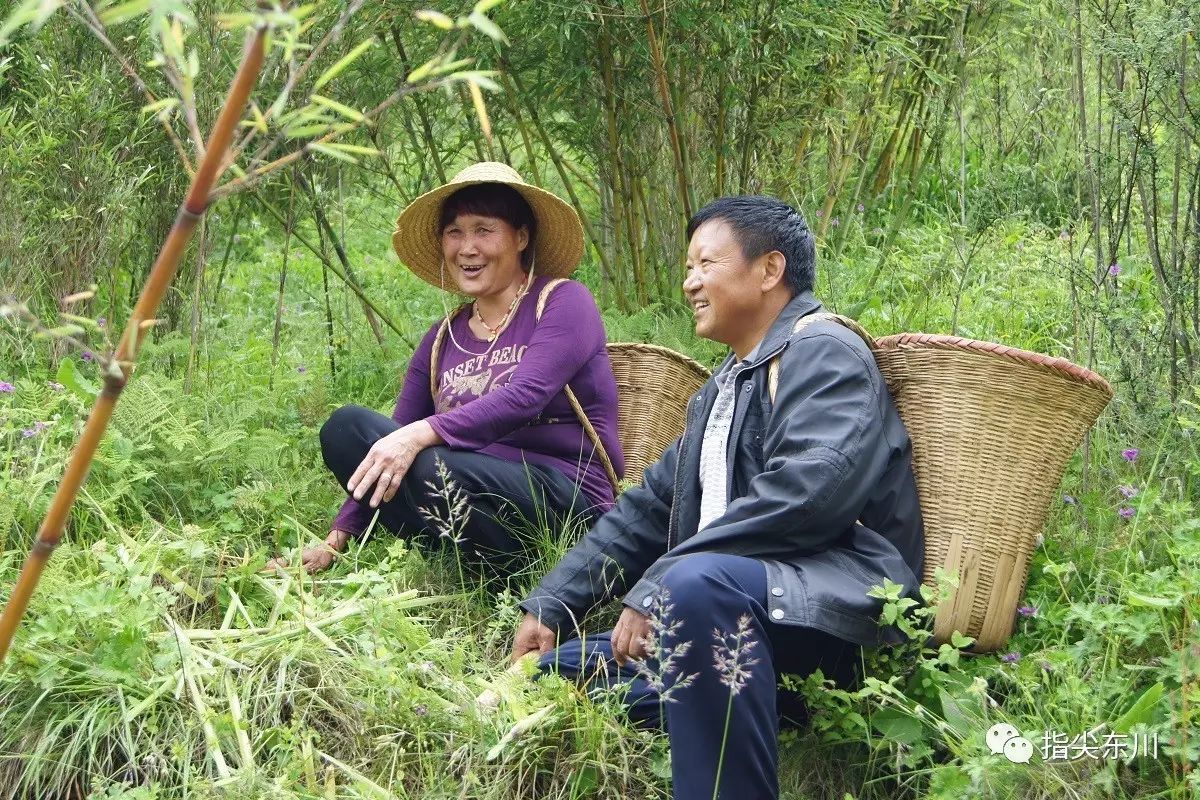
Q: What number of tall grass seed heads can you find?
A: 3